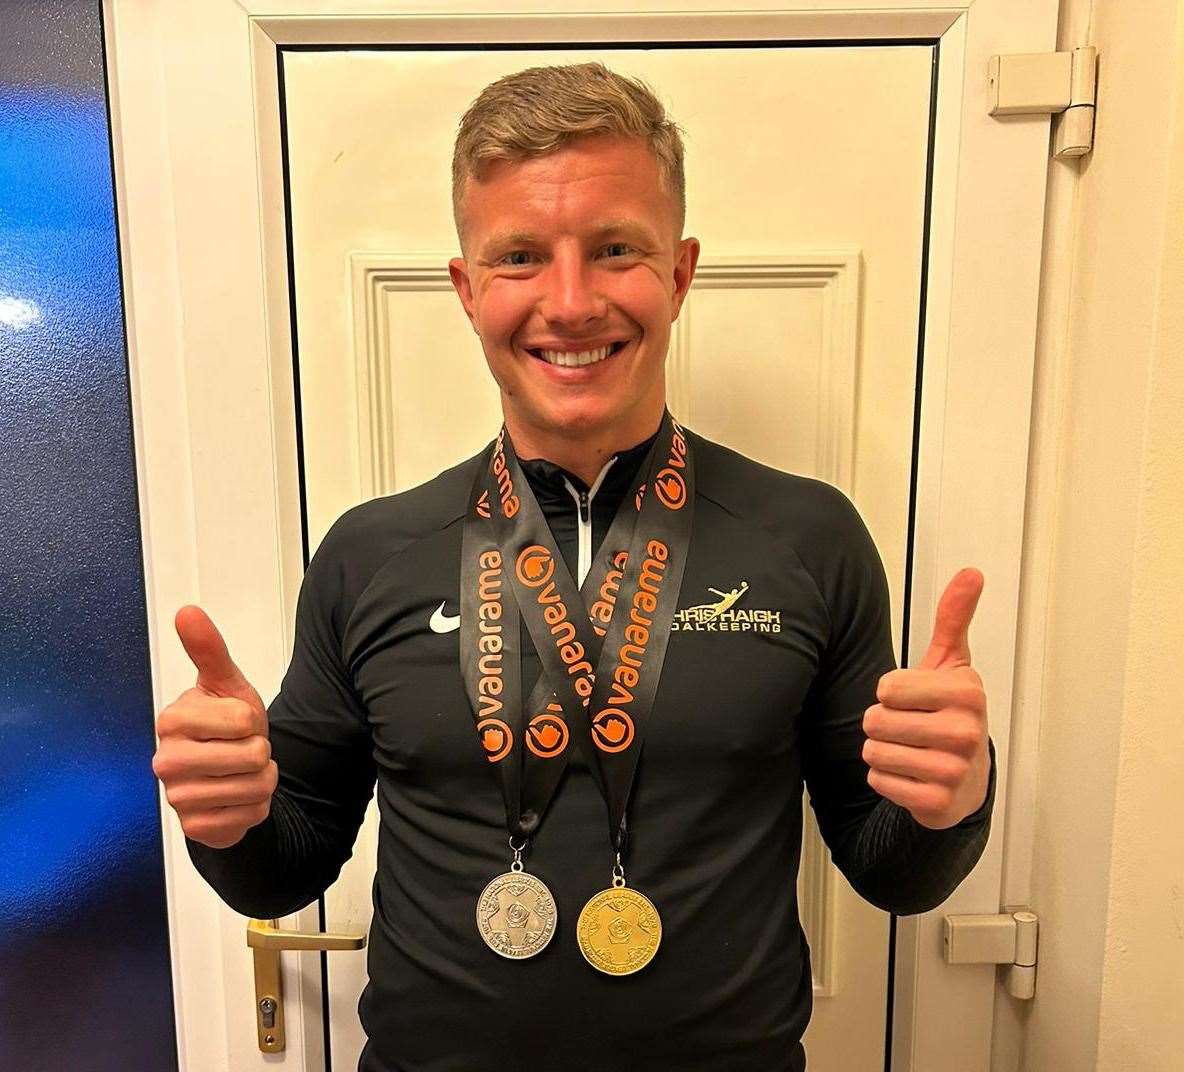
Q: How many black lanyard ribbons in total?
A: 2